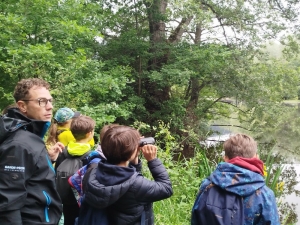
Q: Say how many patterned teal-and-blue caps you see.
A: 1